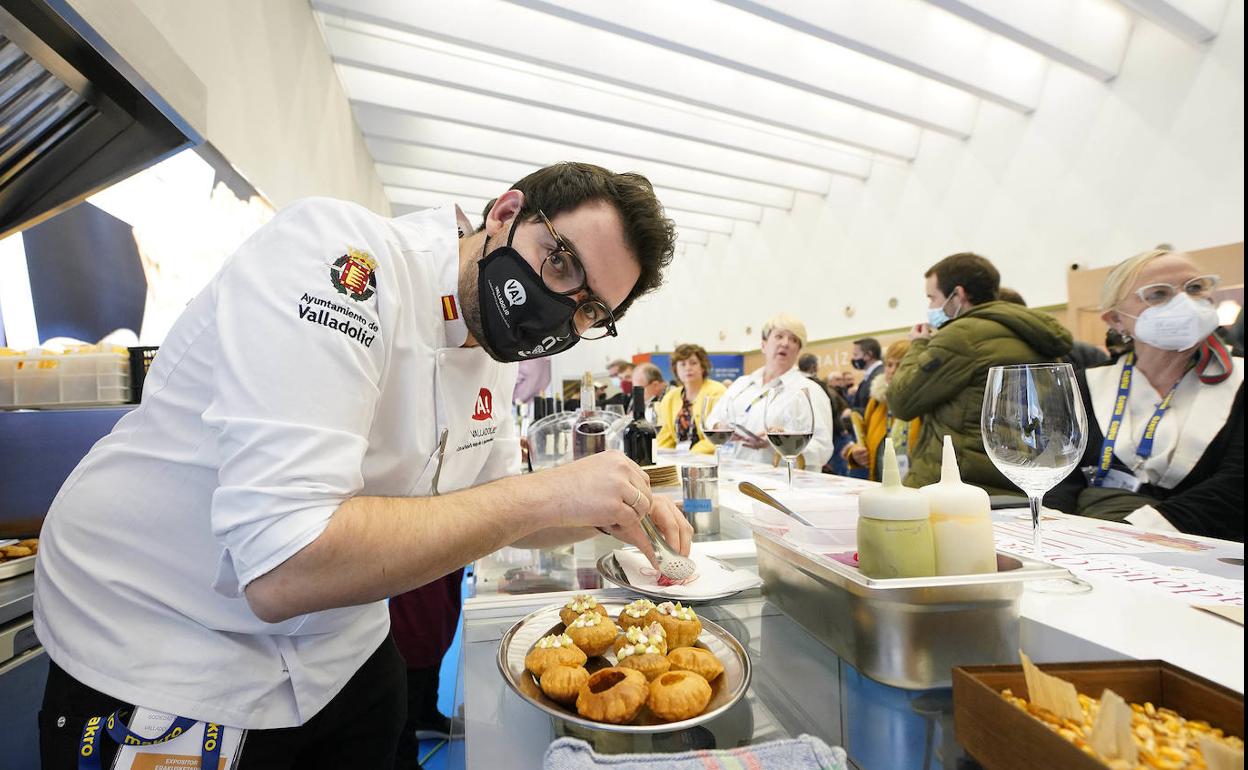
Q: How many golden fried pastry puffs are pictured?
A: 11